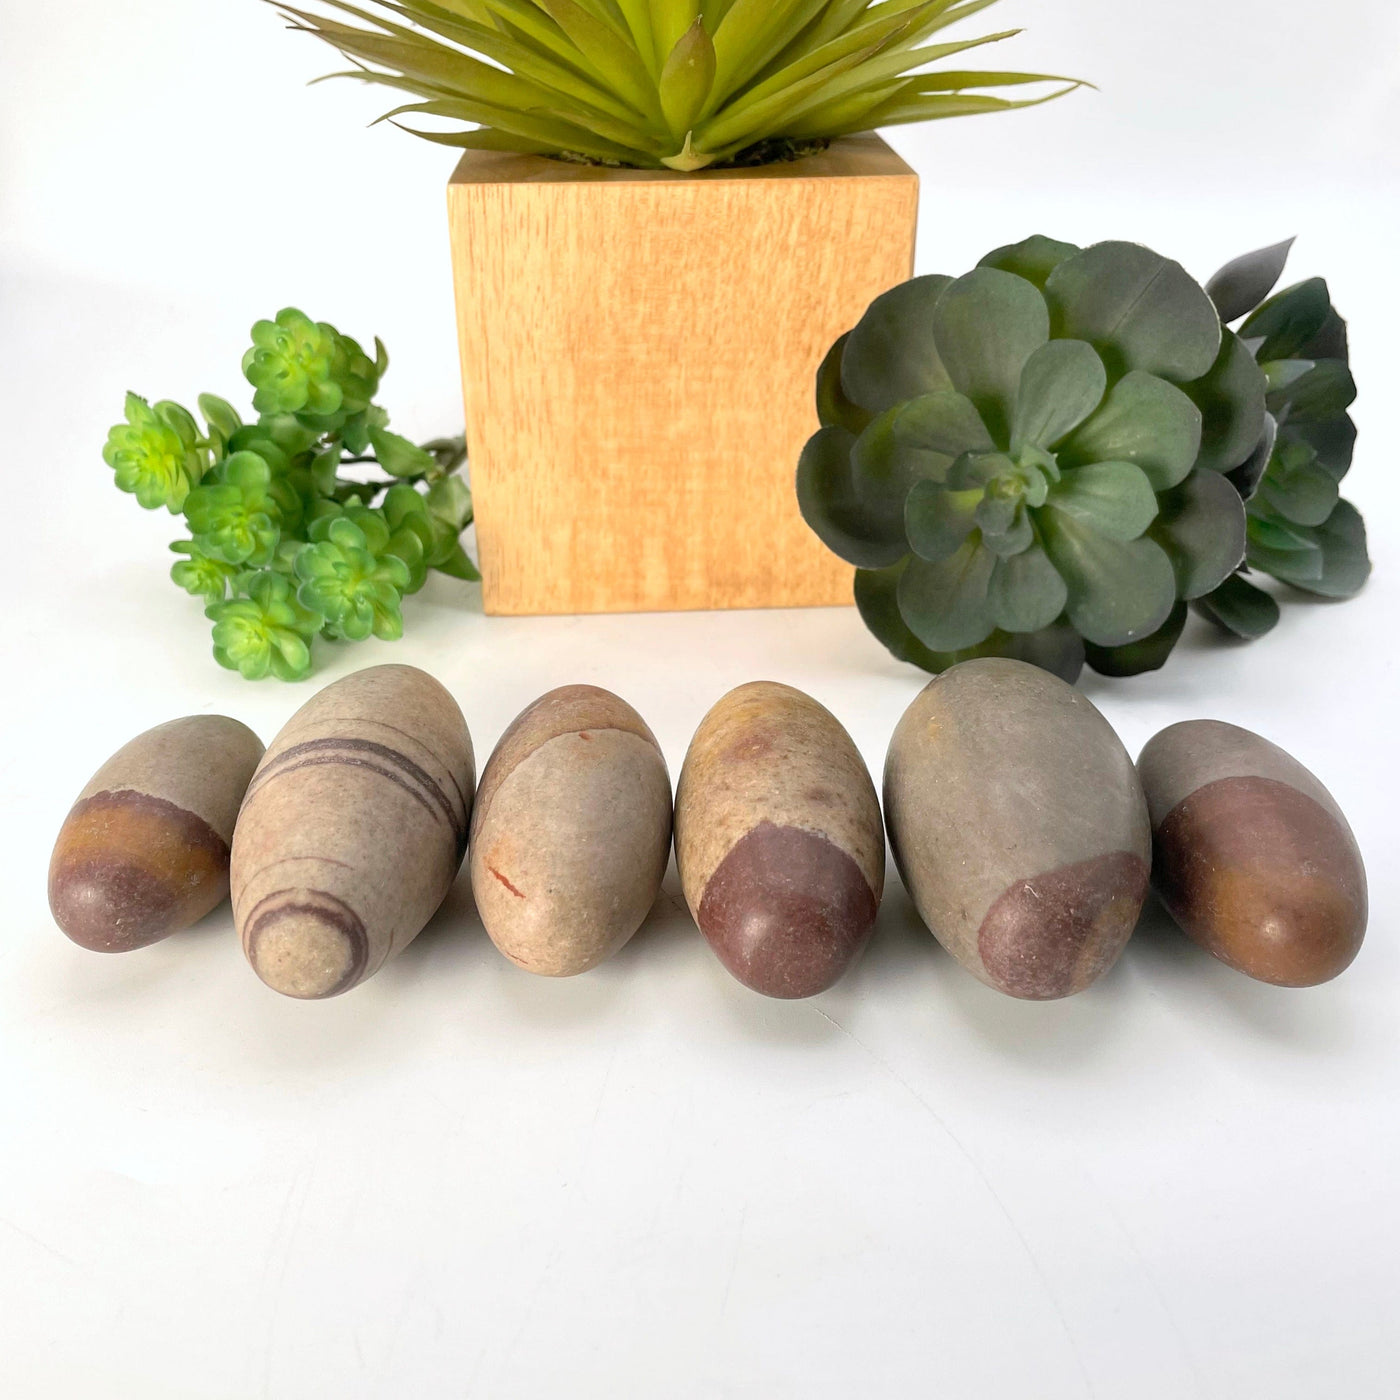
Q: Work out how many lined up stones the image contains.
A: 6